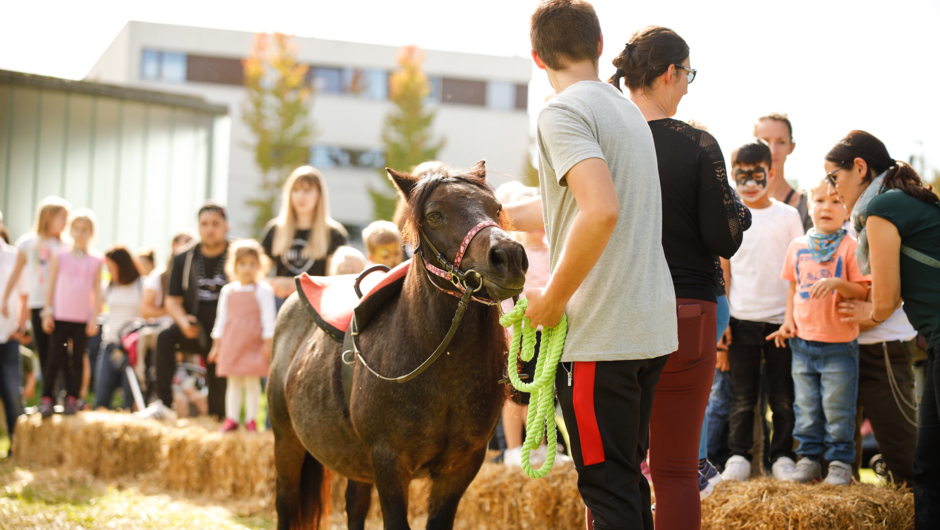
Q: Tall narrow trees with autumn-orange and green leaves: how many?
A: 2